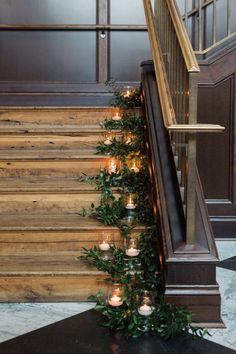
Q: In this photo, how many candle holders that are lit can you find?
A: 11